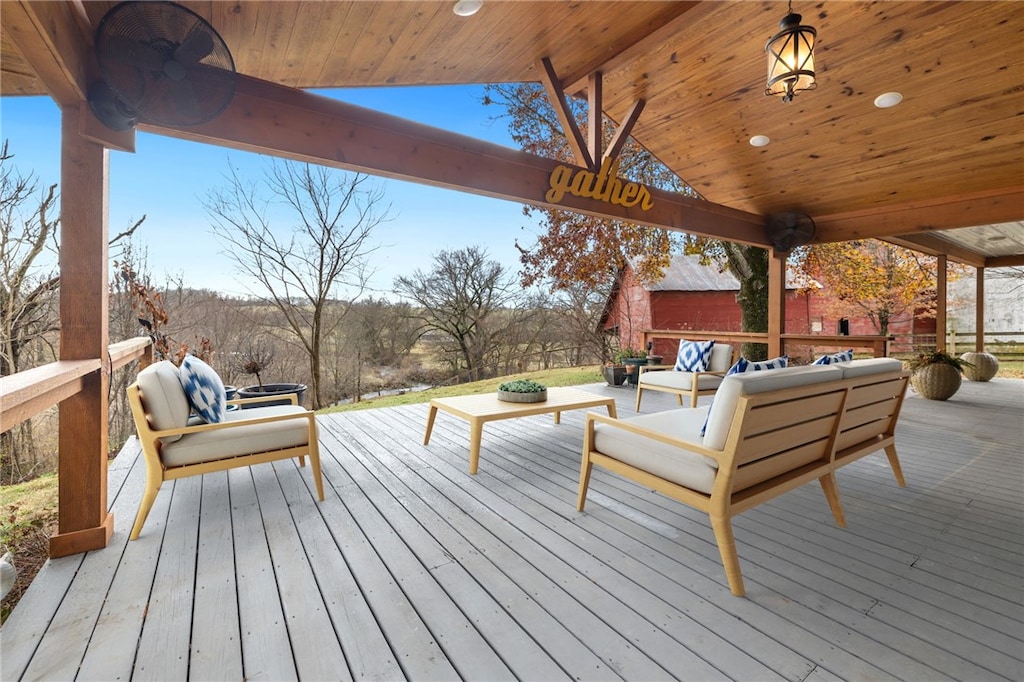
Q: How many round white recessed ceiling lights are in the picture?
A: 3